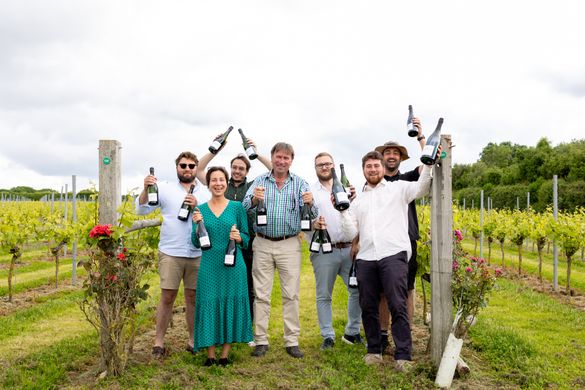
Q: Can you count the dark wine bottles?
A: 15